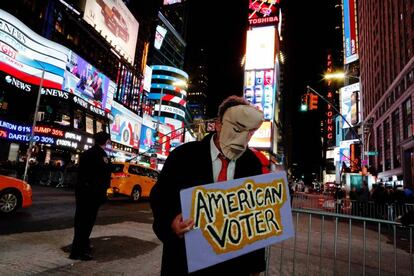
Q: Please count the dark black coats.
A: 2